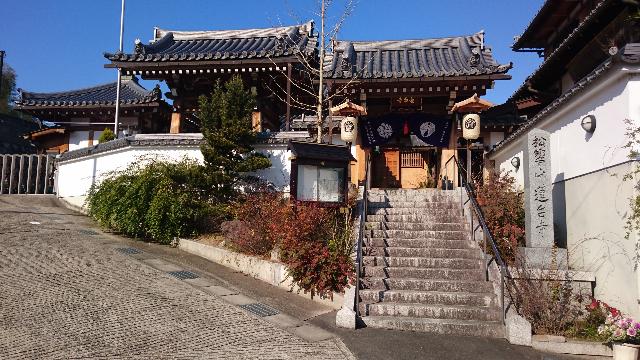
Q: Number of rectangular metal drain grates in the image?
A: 4